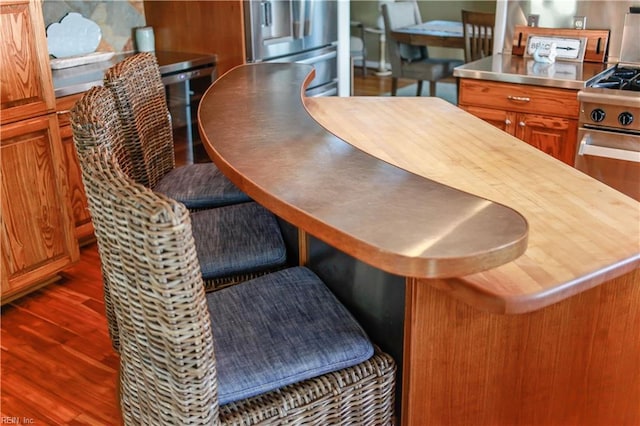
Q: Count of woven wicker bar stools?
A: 3